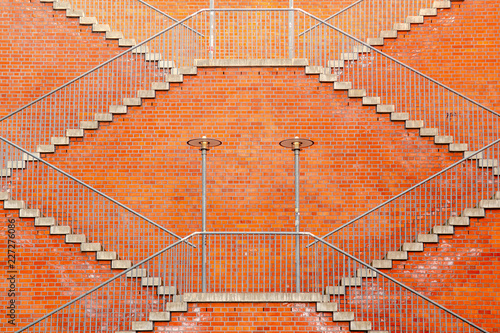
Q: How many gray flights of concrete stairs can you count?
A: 8